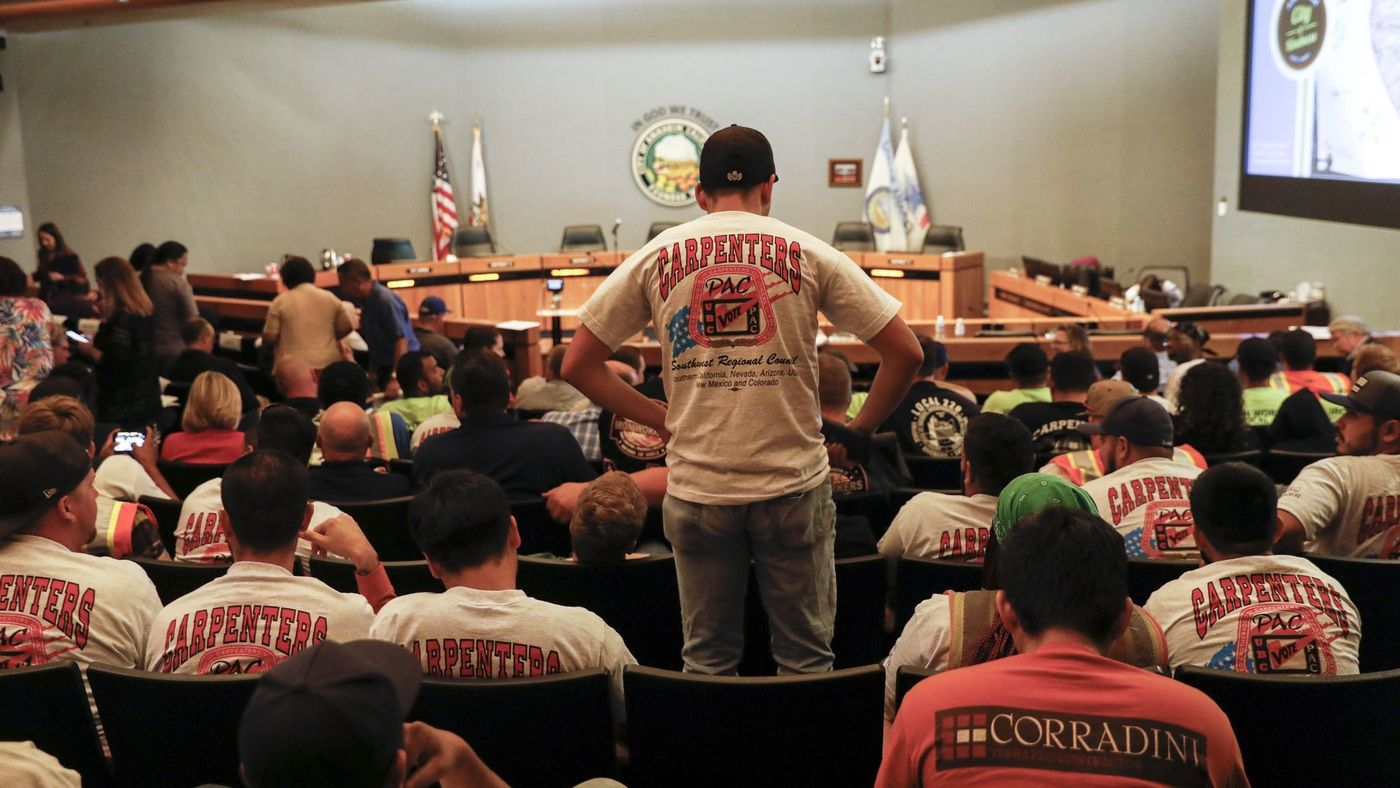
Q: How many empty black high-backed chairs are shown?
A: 6